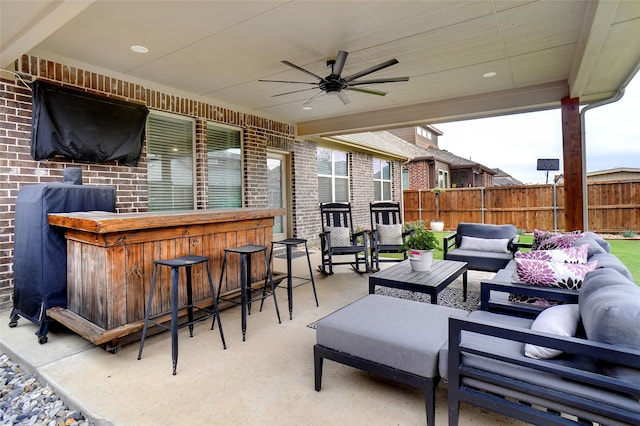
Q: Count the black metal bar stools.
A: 3